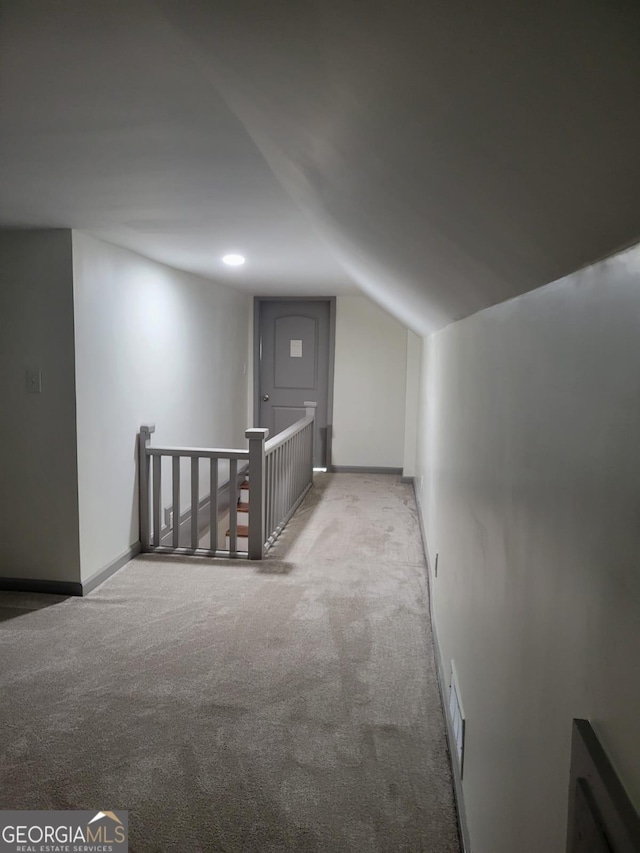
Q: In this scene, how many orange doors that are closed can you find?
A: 0